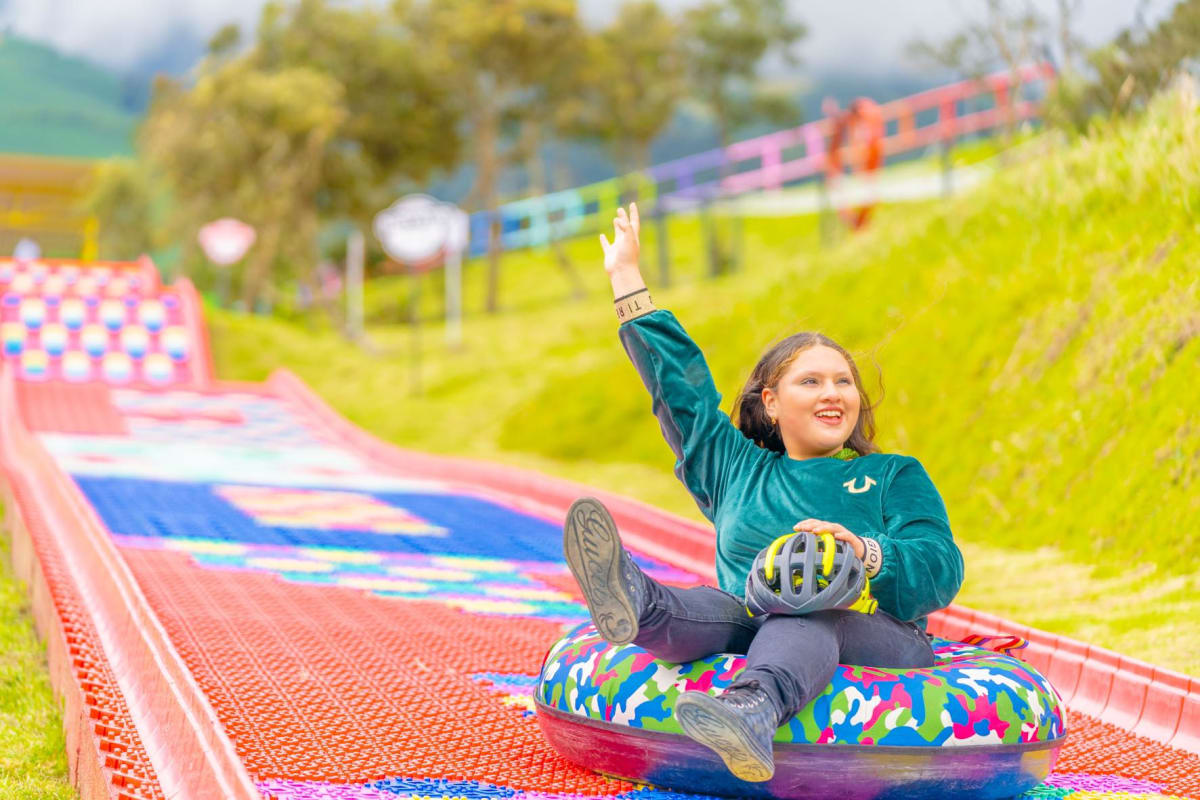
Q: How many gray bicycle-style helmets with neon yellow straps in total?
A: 1